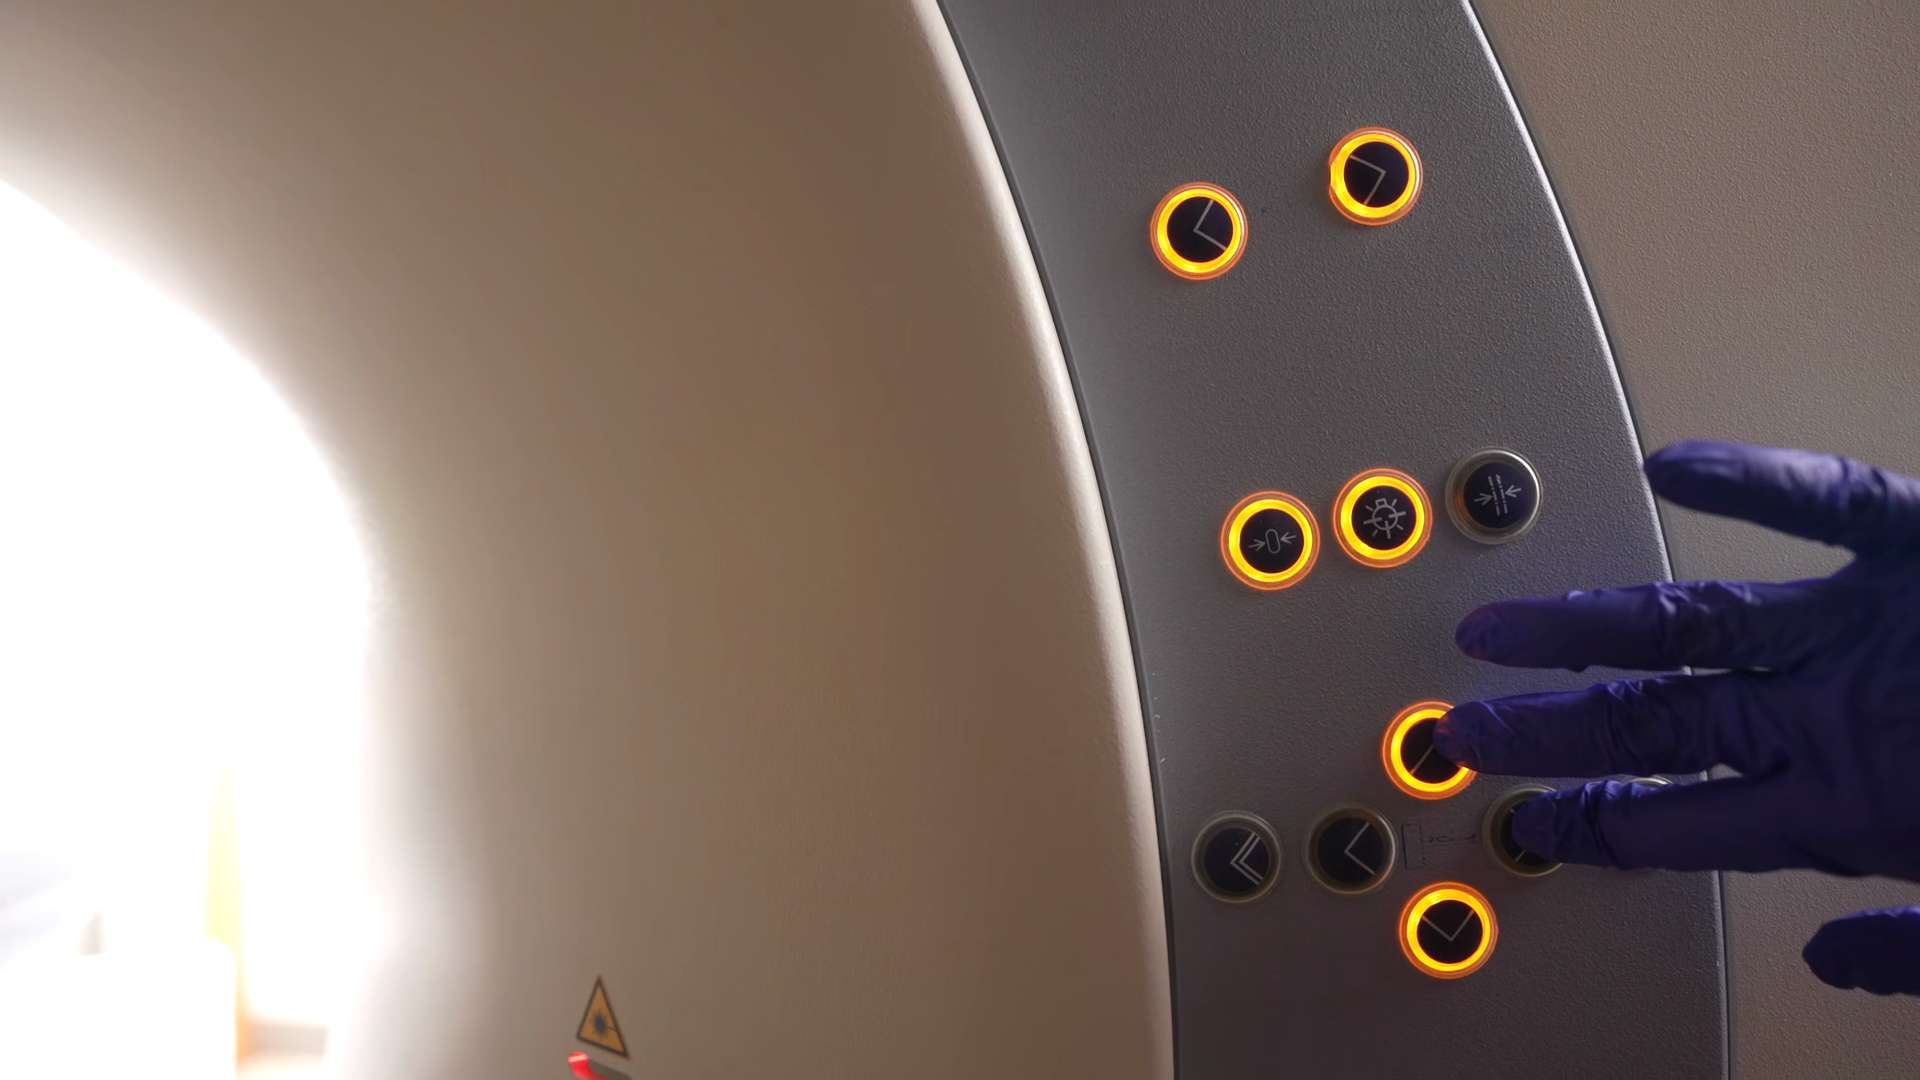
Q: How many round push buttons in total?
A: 11